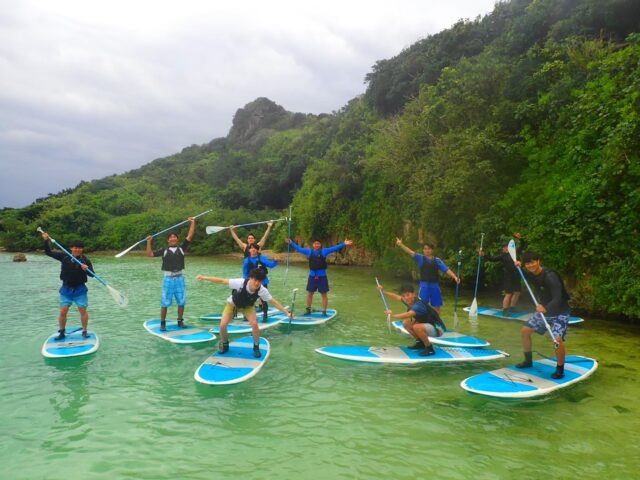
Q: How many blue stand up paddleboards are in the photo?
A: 10